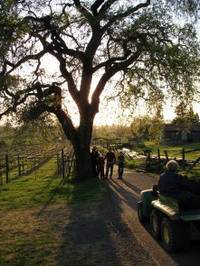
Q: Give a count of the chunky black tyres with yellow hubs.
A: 2